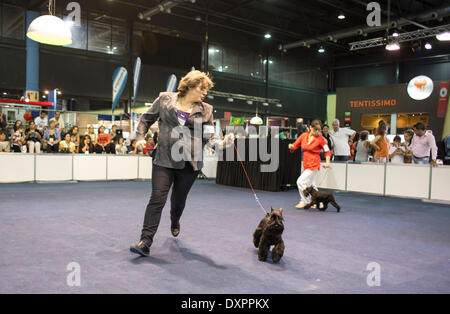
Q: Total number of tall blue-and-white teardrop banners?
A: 3